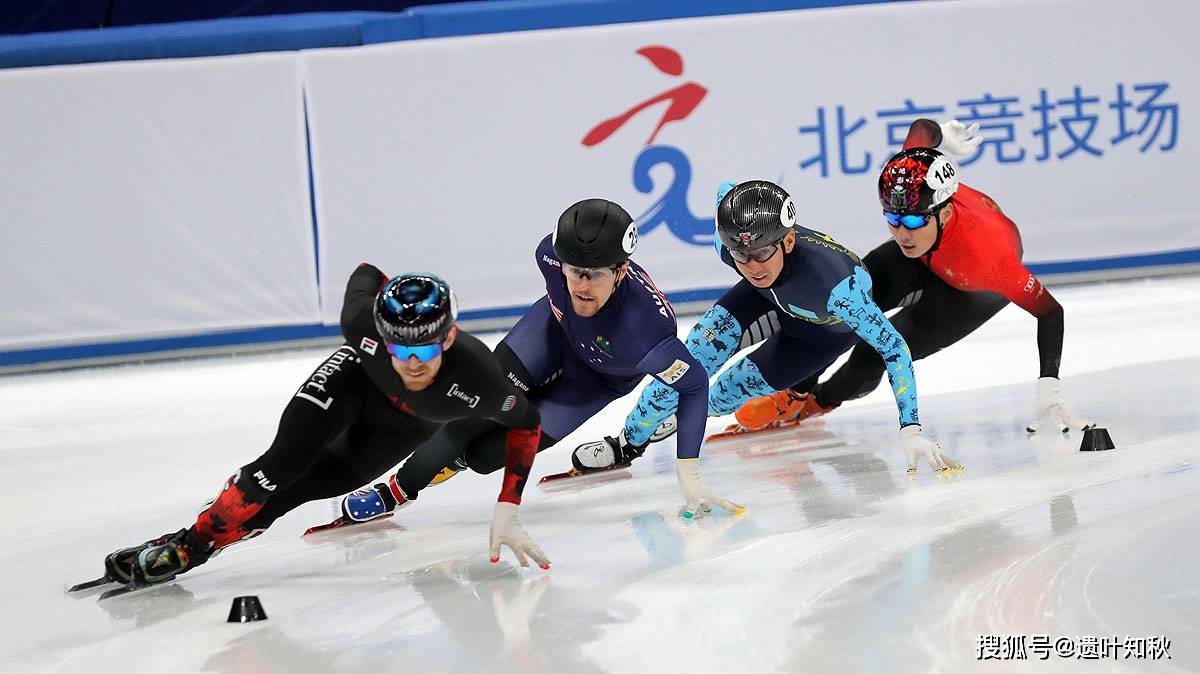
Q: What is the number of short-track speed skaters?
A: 4